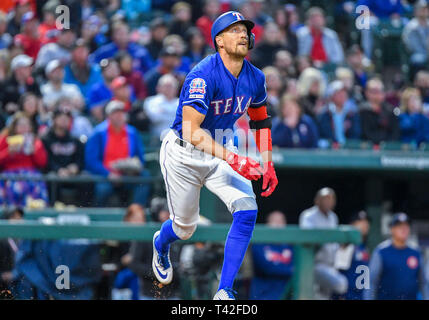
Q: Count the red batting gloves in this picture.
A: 2